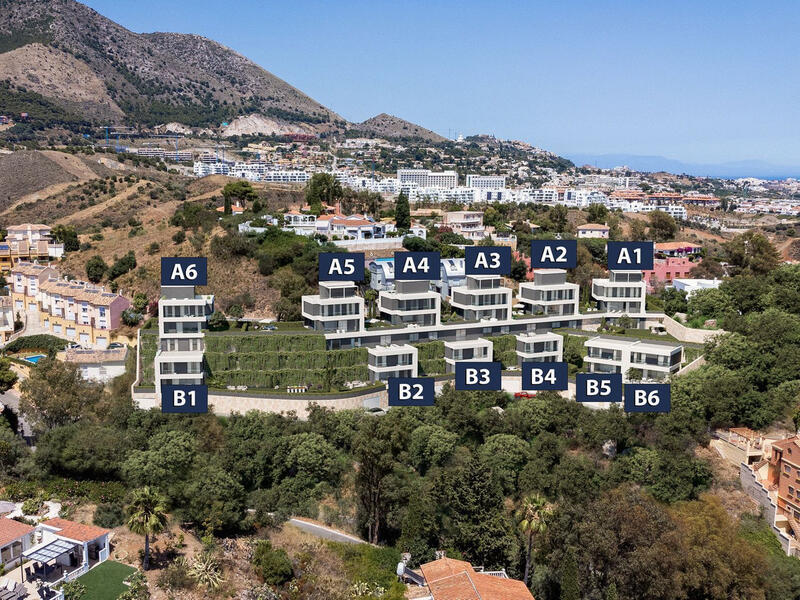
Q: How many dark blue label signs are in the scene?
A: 12